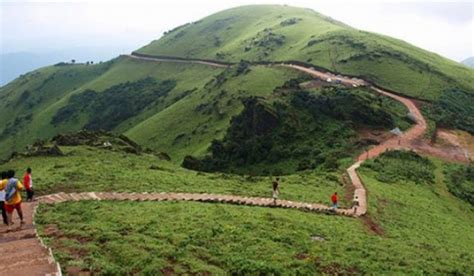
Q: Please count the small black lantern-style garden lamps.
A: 0